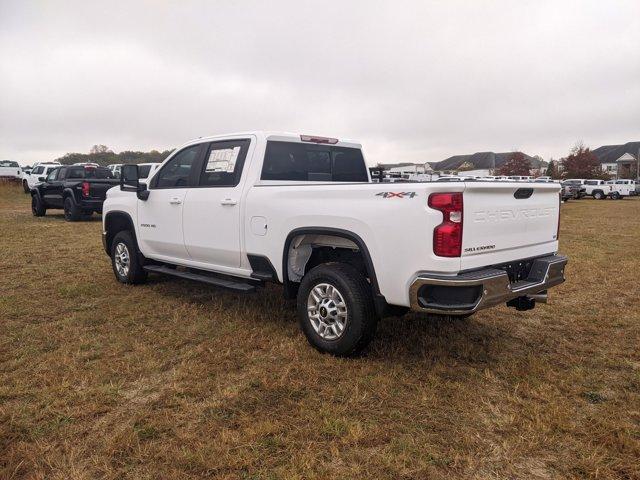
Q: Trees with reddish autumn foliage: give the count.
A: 2